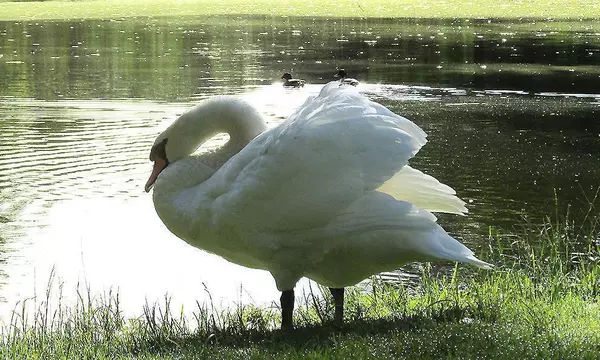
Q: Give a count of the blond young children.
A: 0